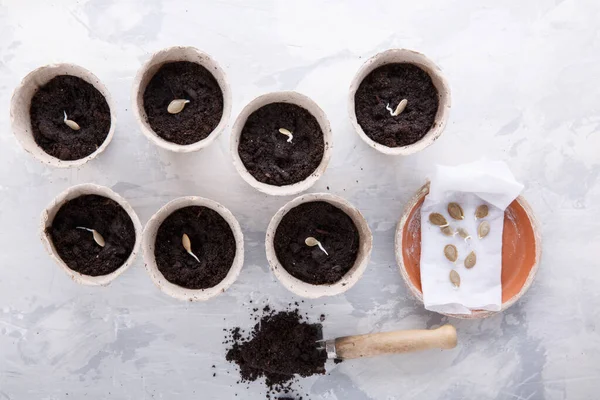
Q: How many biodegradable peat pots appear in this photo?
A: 7